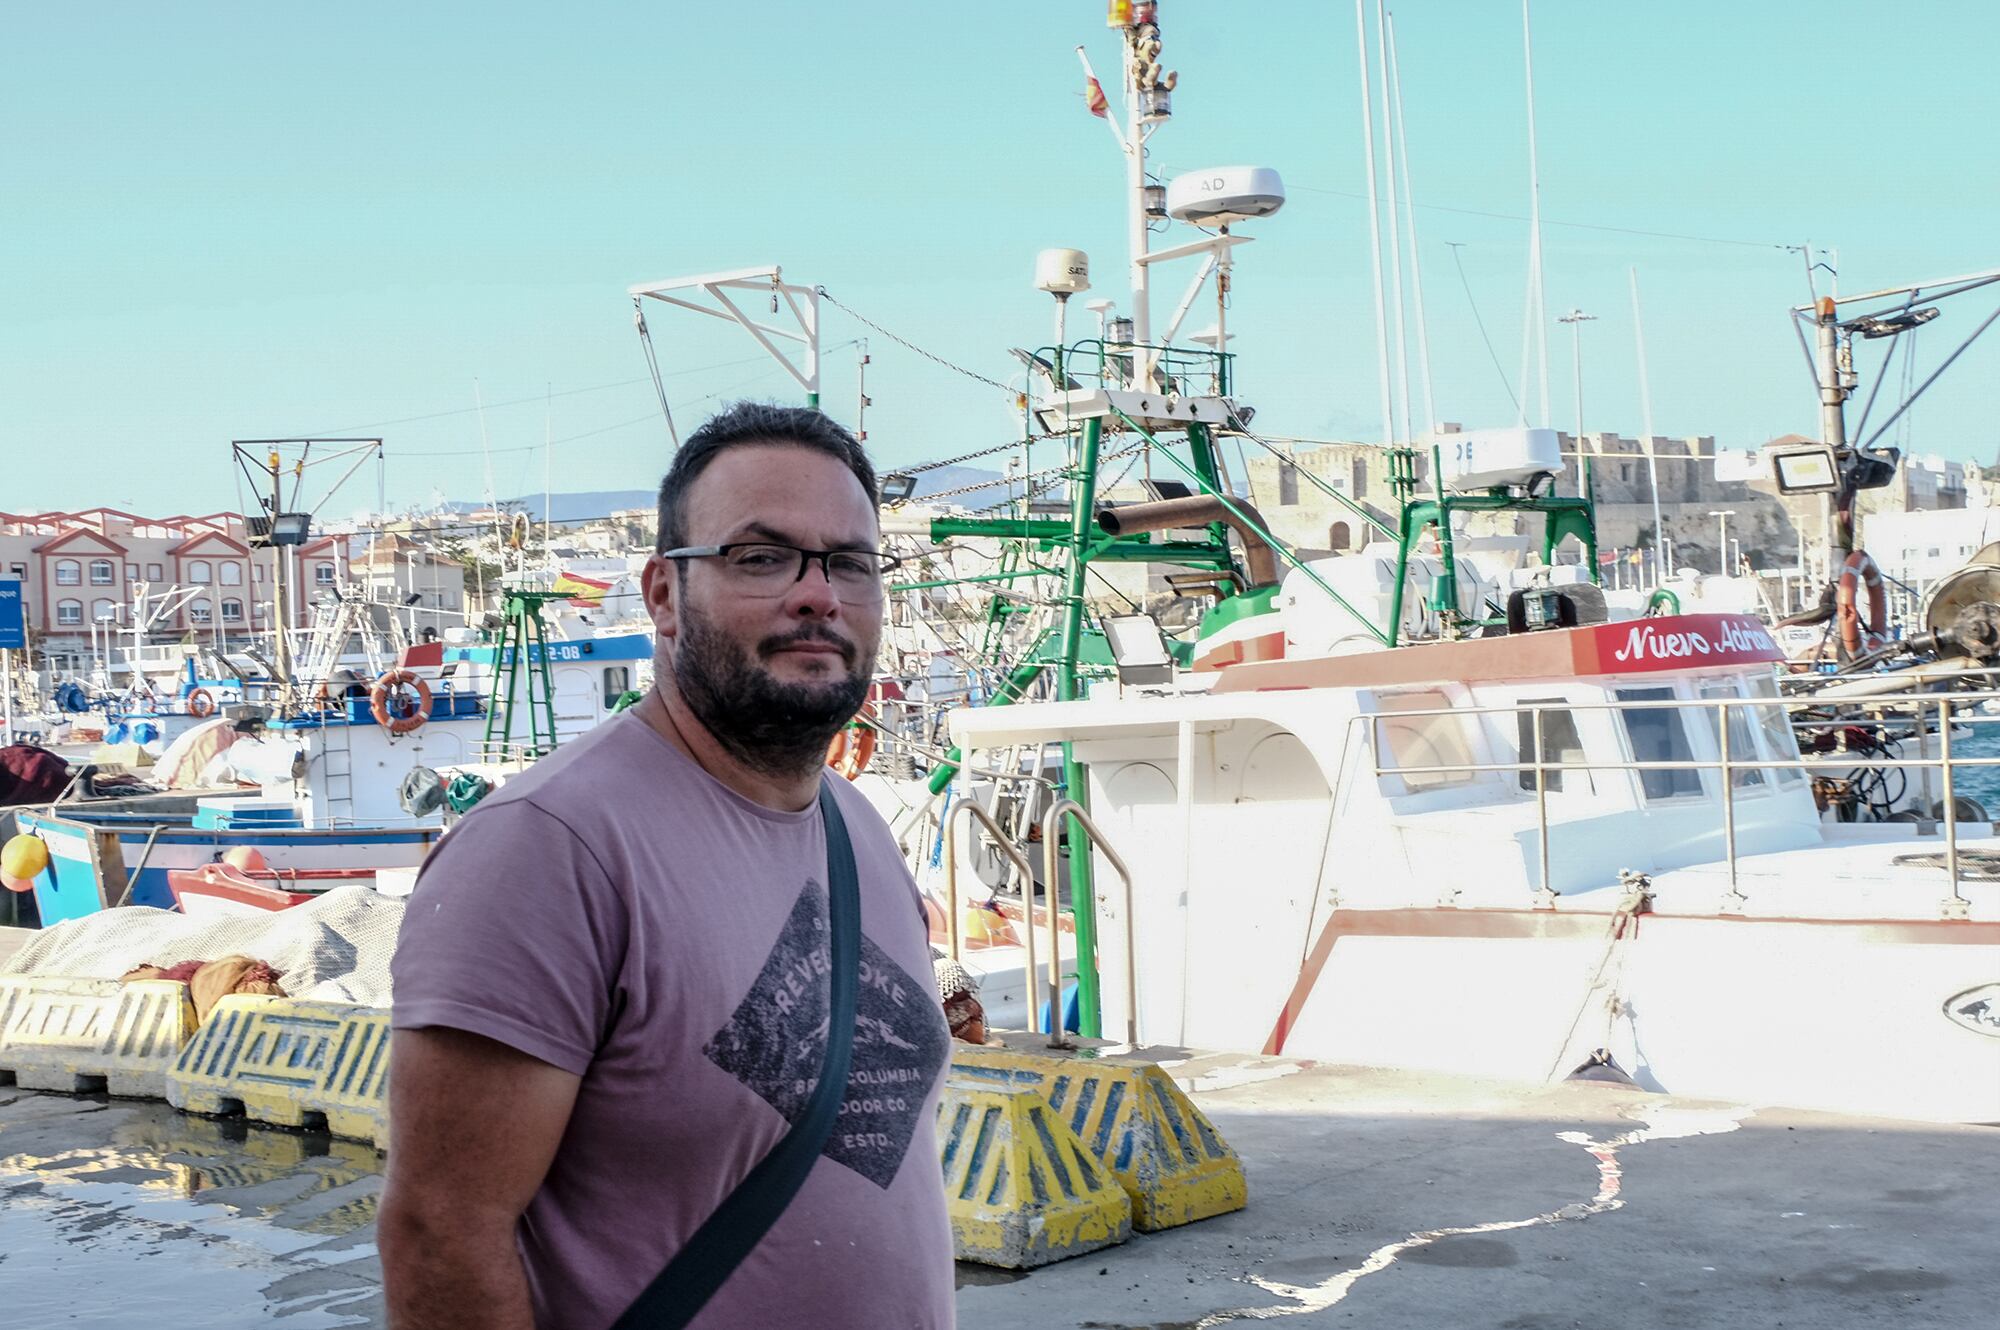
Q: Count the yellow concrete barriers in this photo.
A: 4